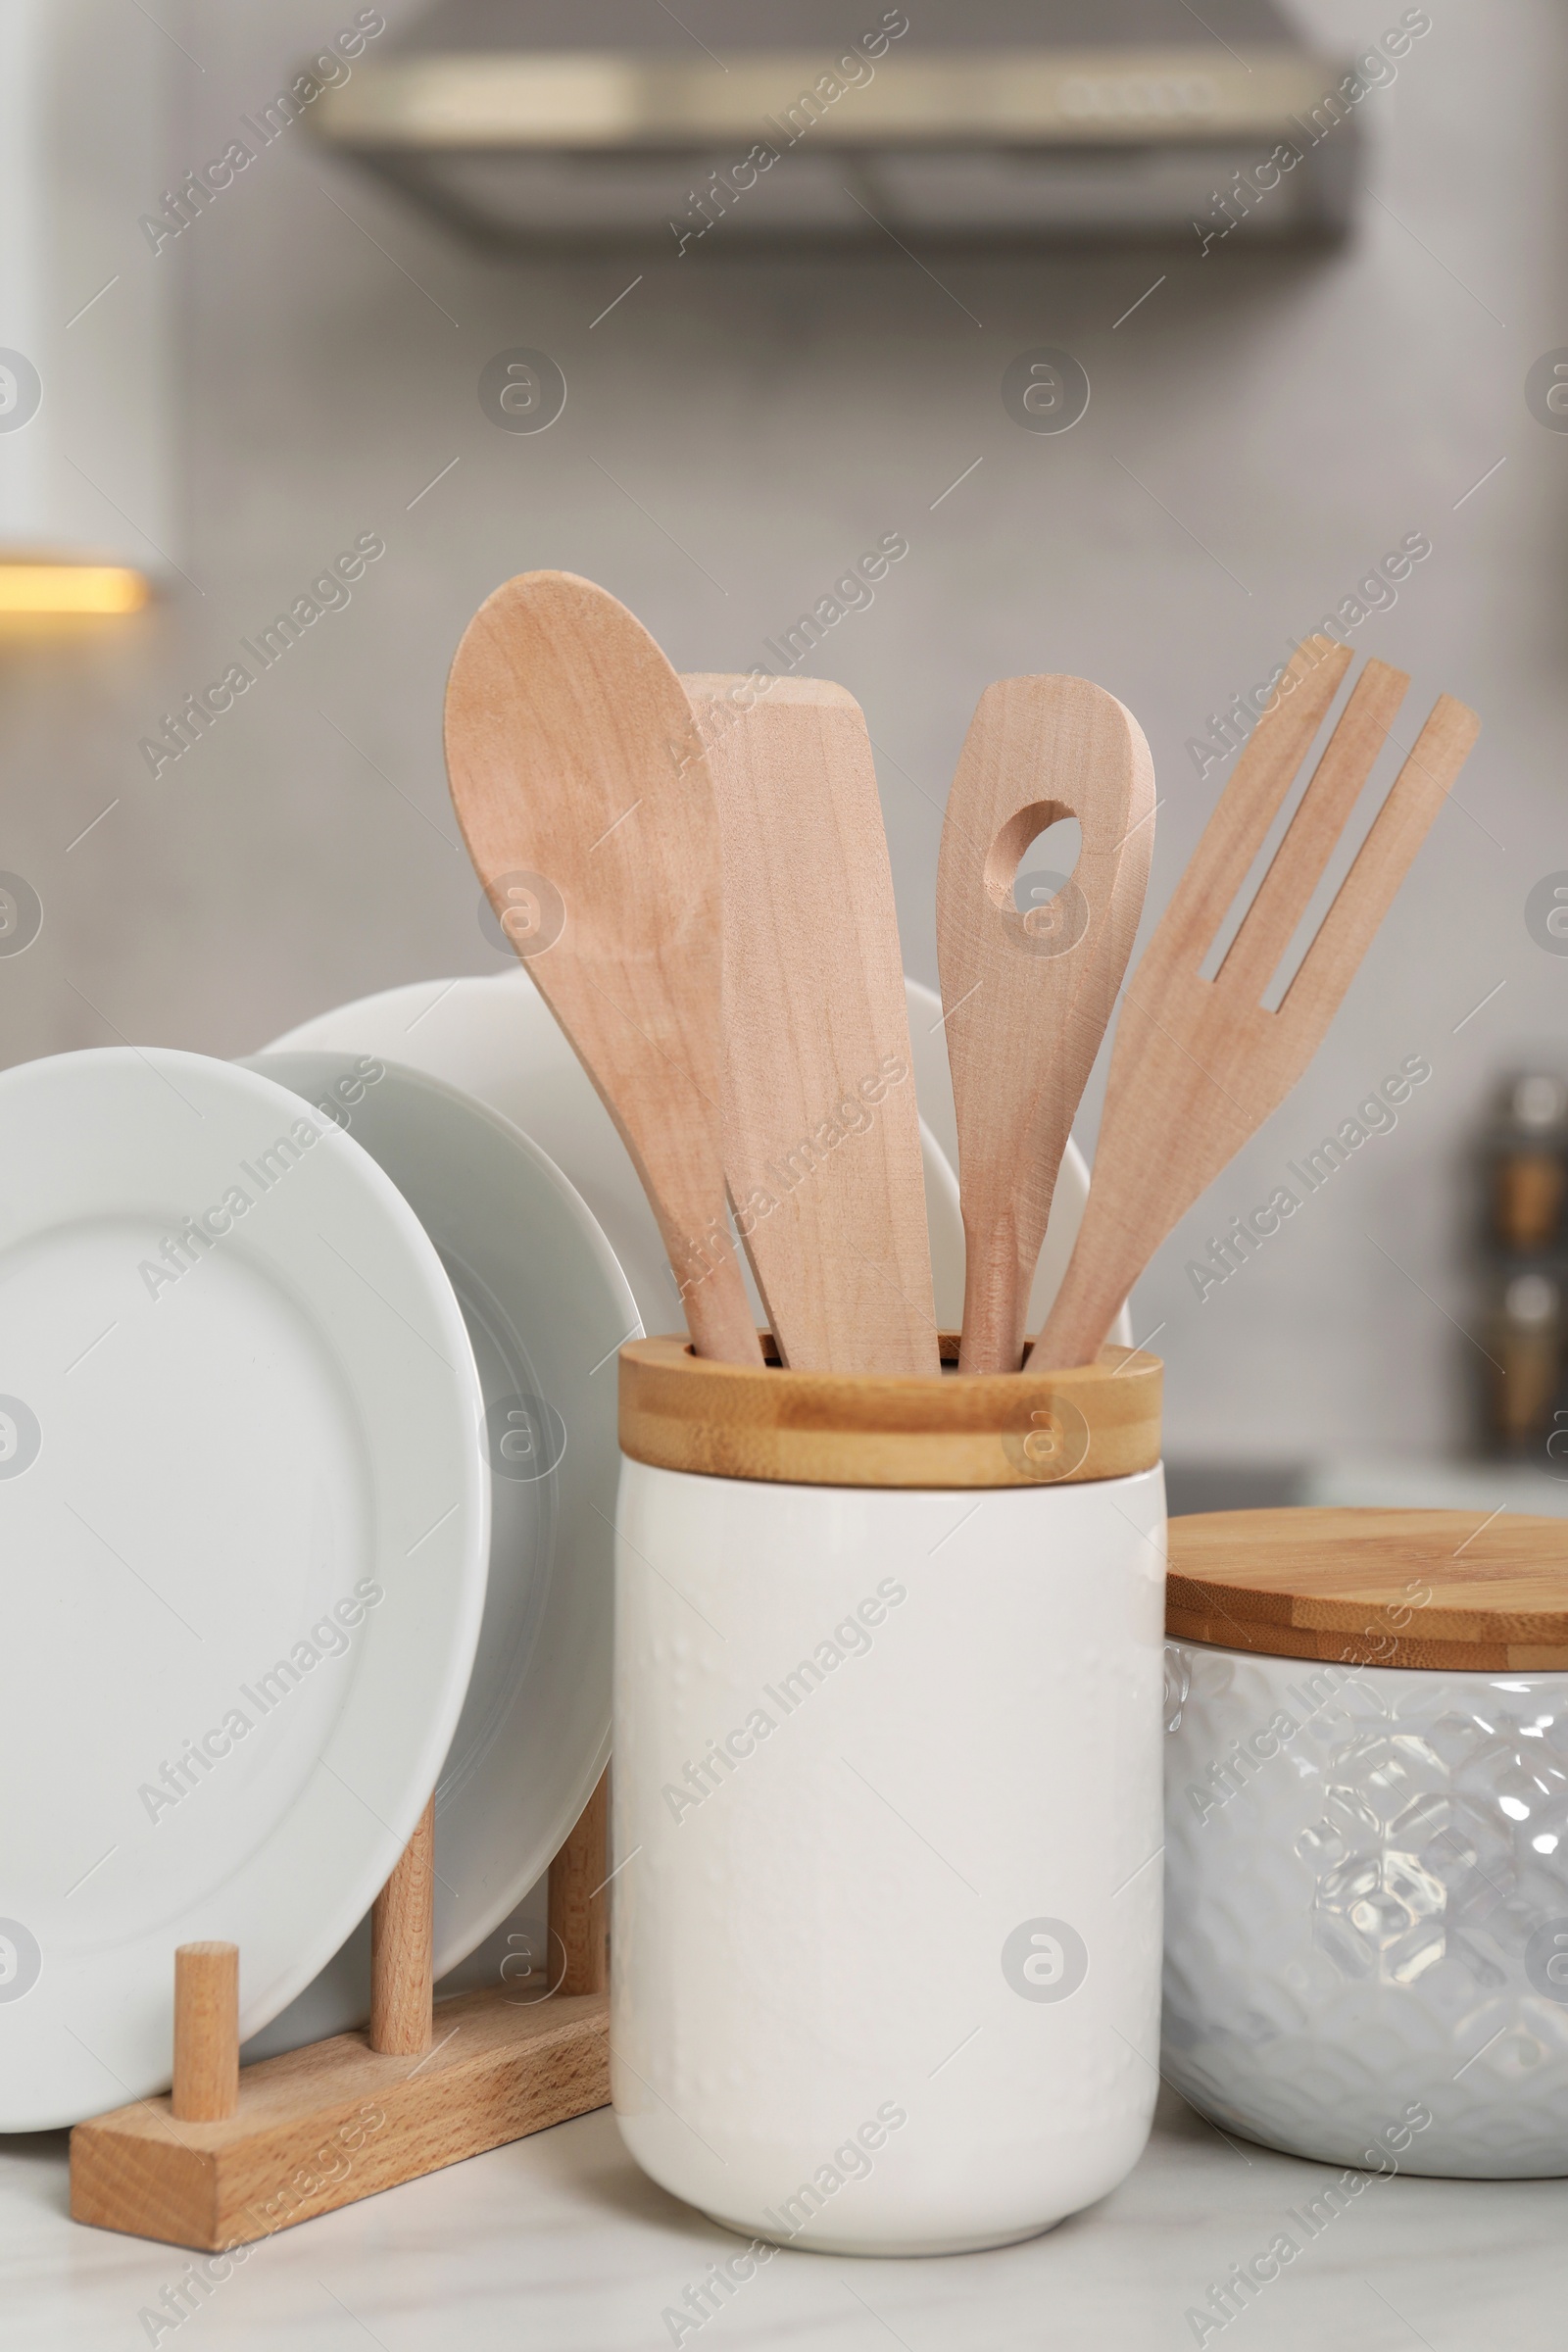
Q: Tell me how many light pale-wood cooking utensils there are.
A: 4